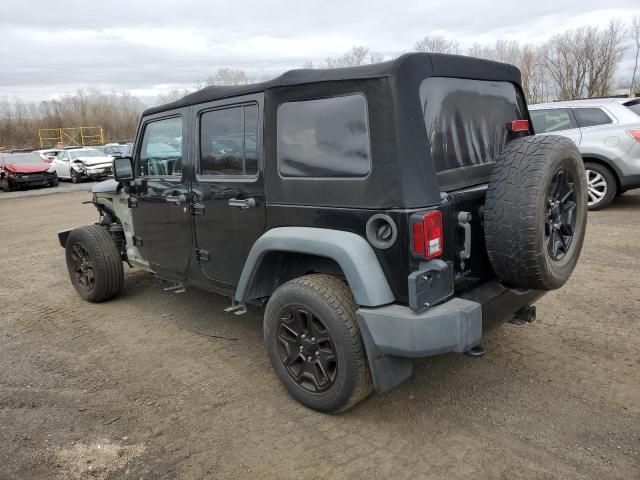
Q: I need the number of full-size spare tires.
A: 1